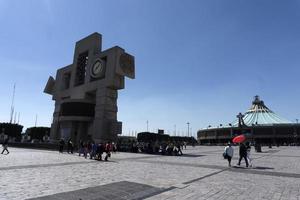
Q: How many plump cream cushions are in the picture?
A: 0